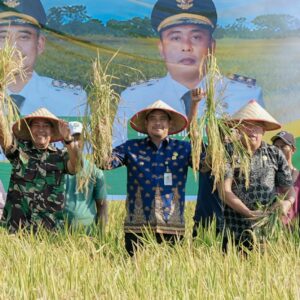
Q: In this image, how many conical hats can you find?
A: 3